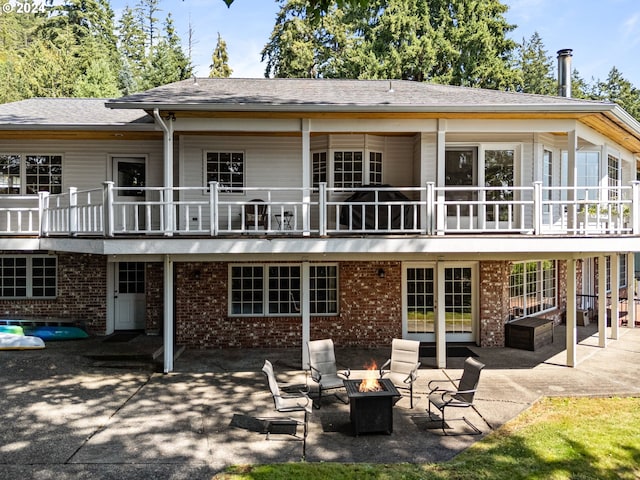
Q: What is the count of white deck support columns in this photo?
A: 7